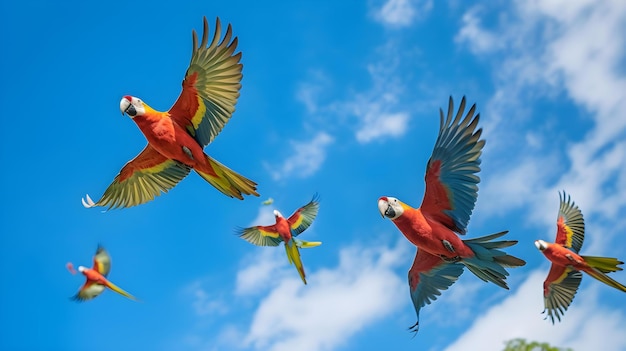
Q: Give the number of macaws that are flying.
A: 5